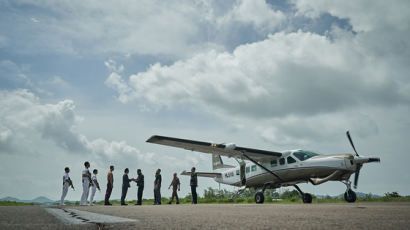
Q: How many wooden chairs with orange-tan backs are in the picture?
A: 0